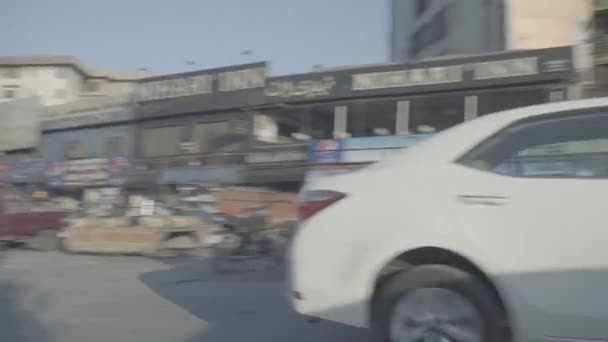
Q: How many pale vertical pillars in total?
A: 3